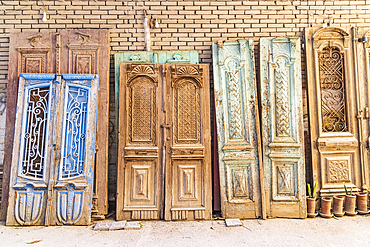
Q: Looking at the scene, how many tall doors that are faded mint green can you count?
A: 2